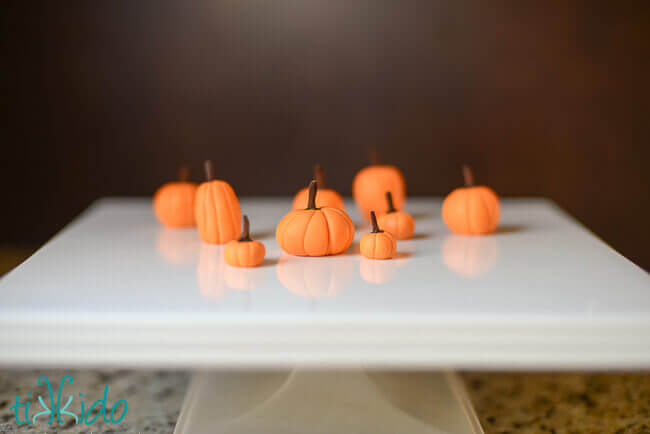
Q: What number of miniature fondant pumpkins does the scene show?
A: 9